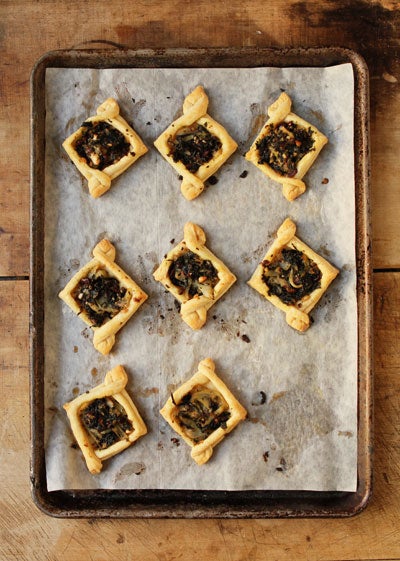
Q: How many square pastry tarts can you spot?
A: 8